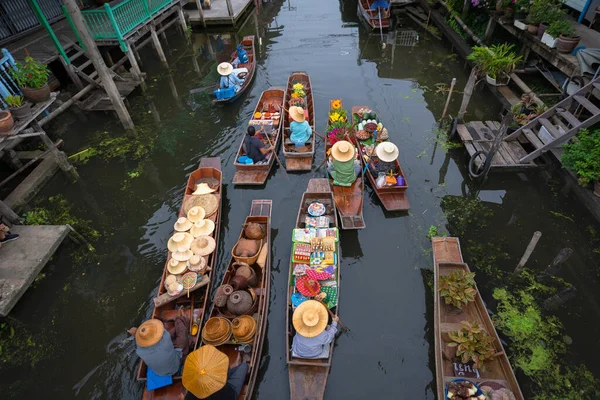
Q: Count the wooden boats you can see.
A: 10